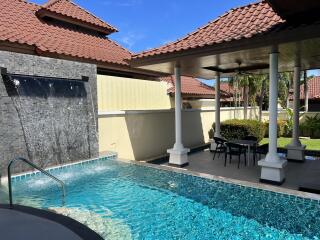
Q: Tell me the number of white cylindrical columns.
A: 4